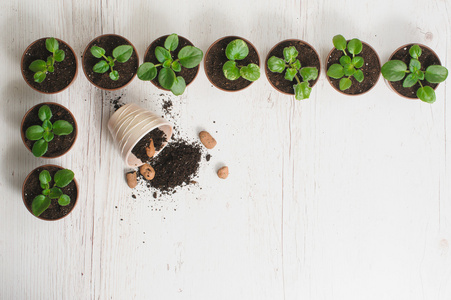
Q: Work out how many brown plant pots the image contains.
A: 9